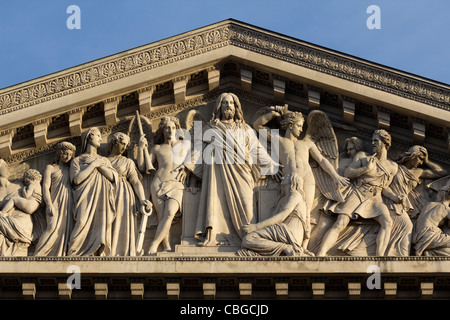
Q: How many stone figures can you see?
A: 13